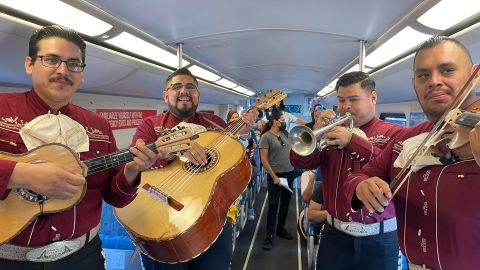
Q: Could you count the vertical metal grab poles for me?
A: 2